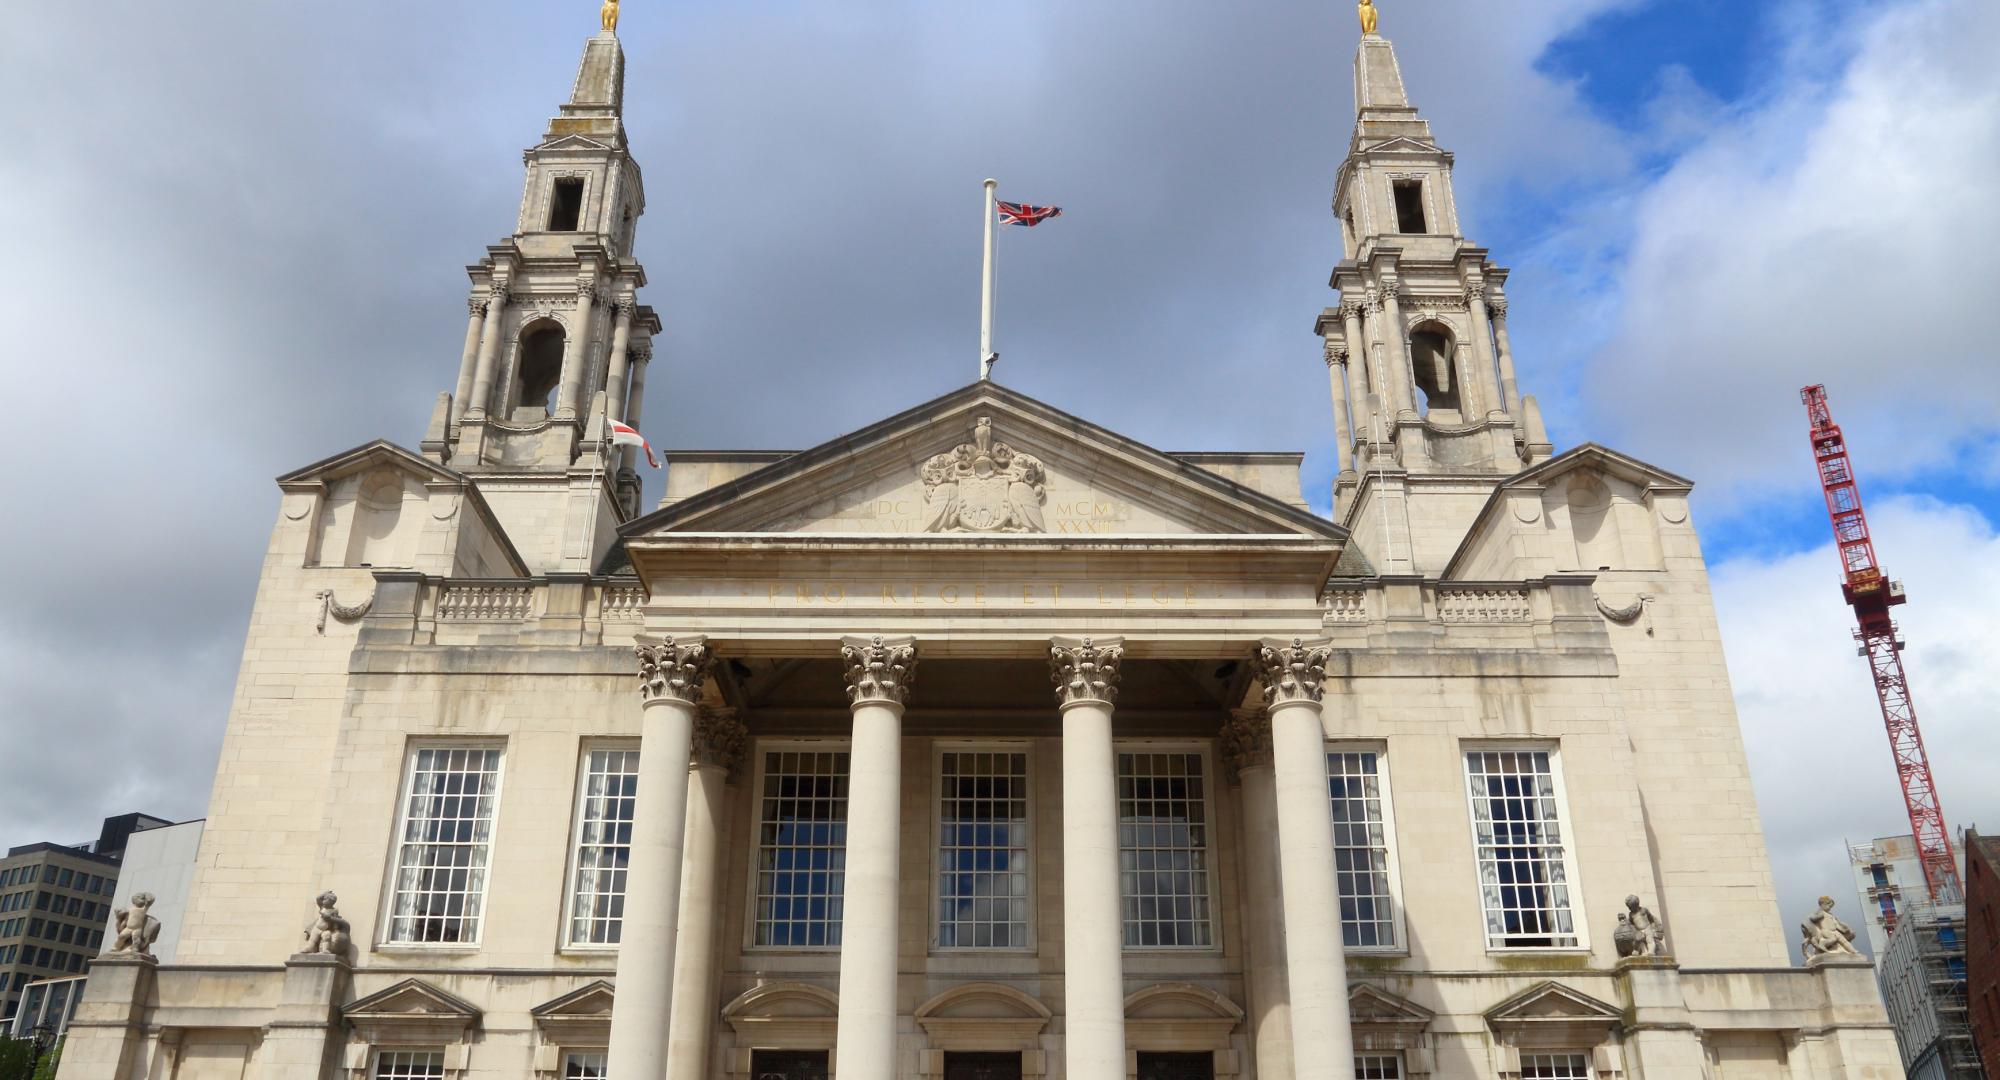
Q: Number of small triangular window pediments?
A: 4